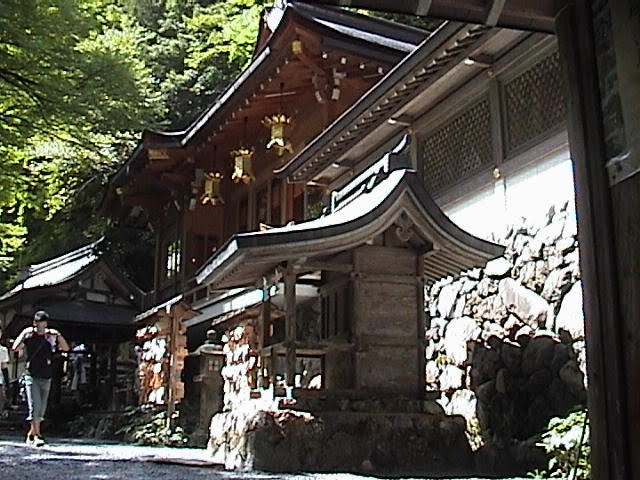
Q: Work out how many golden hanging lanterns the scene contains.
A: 3